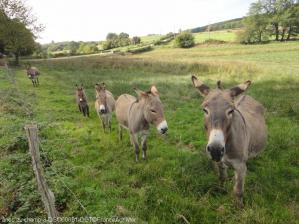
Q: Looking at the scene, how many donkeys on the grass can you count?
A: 5